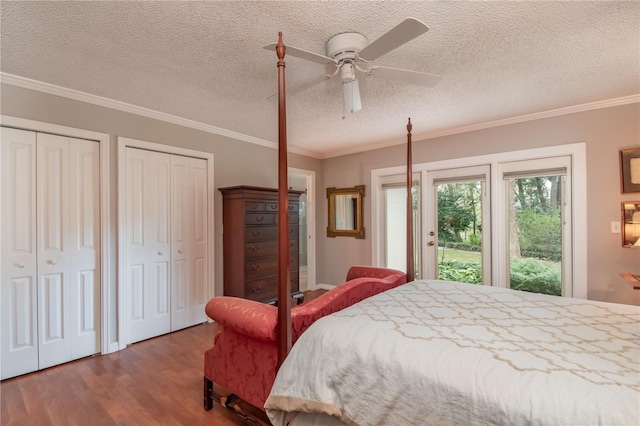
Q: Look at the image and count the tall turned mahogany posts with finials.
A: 2